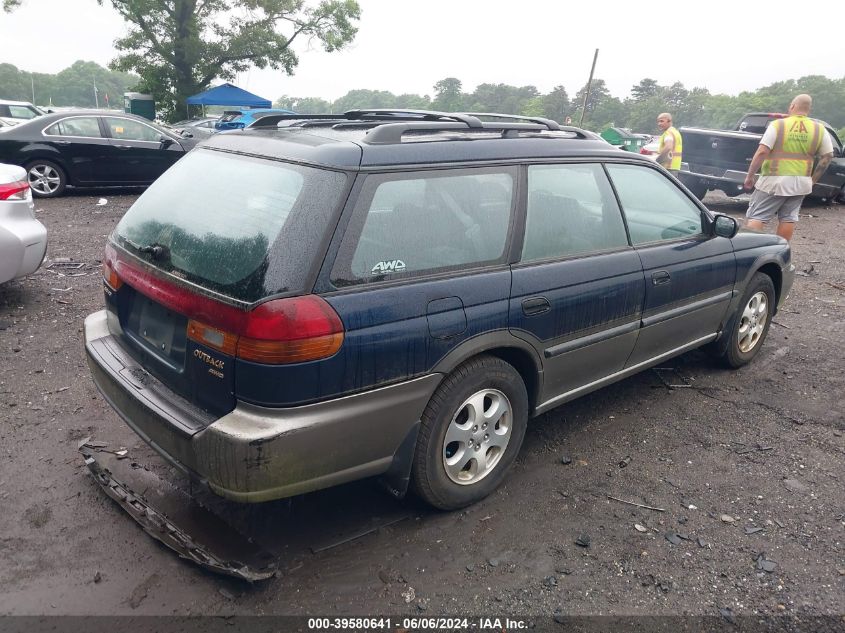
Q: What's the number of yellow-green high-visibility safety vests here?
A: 2